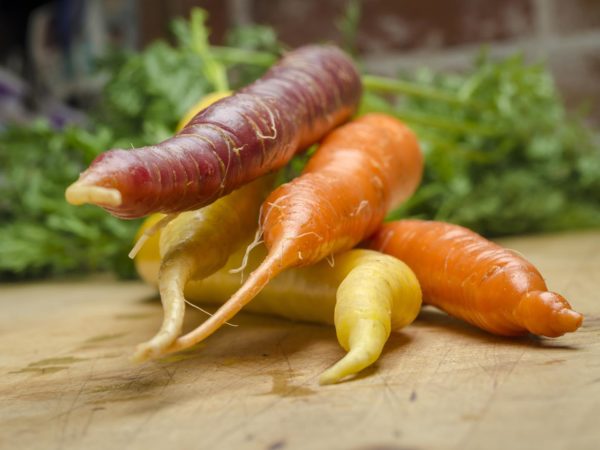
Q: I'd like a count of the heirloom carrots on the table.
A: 5